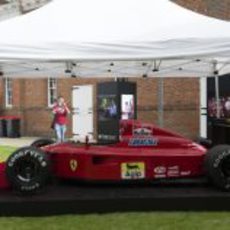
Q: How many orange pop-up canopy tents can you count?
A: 0